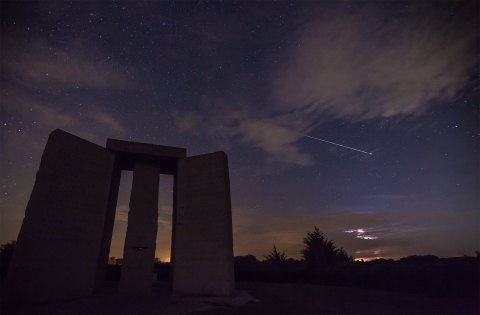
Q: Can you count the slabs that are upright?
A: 3